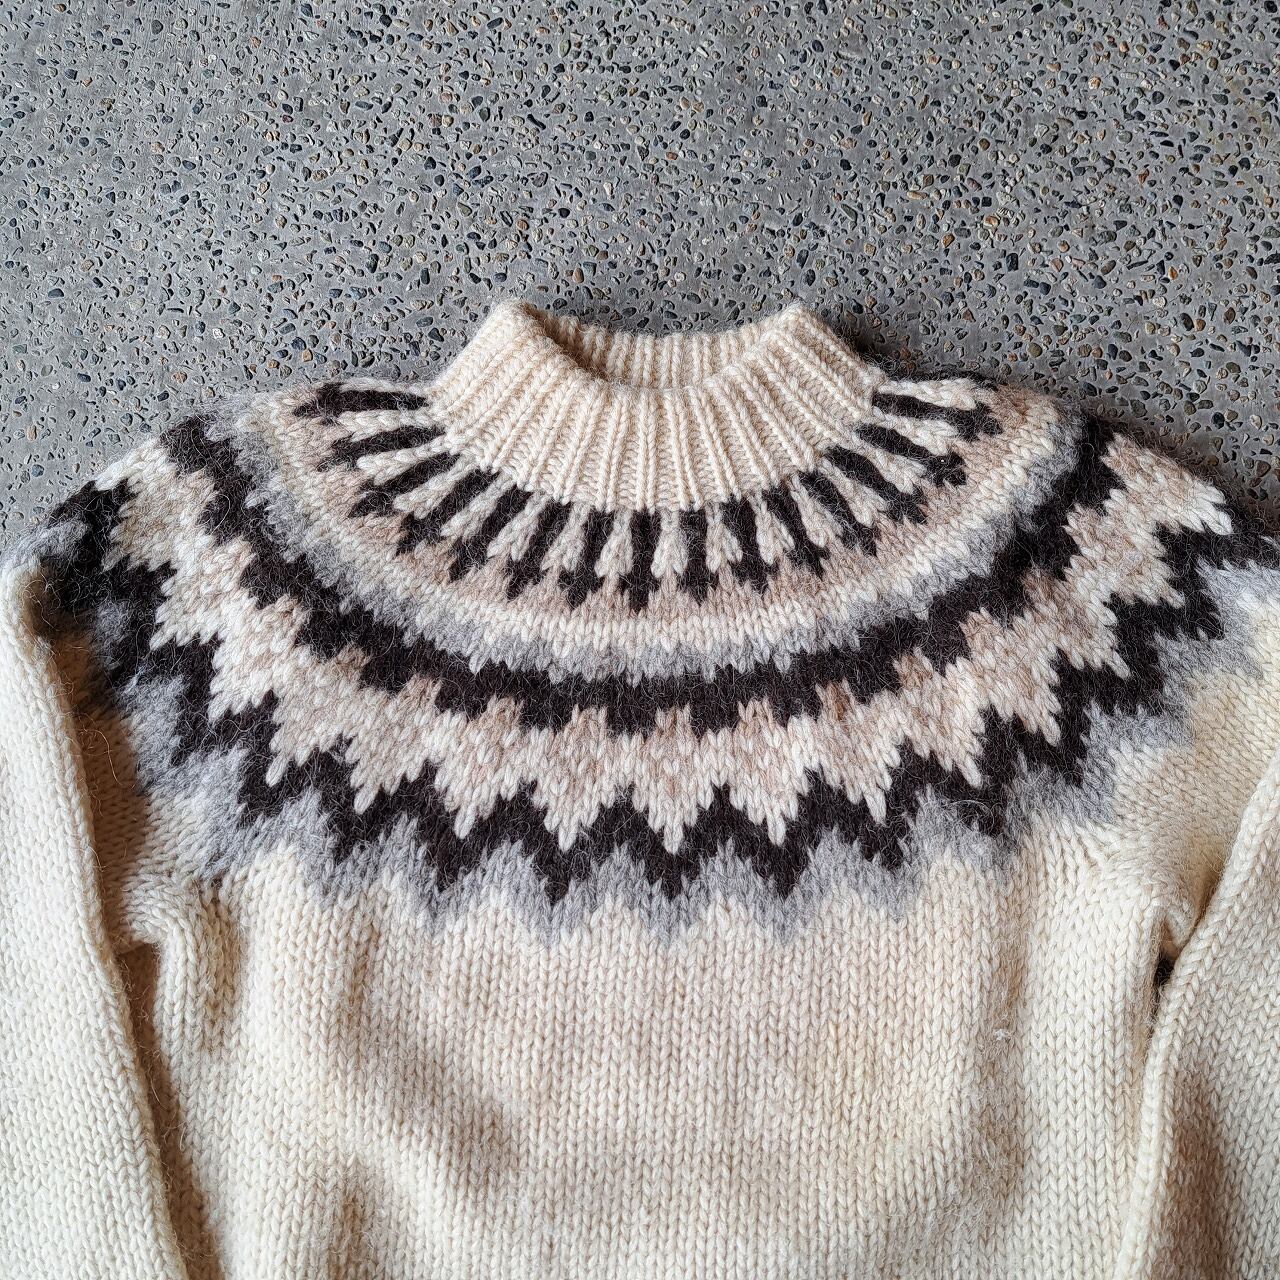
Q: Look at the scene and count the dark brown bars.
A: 15